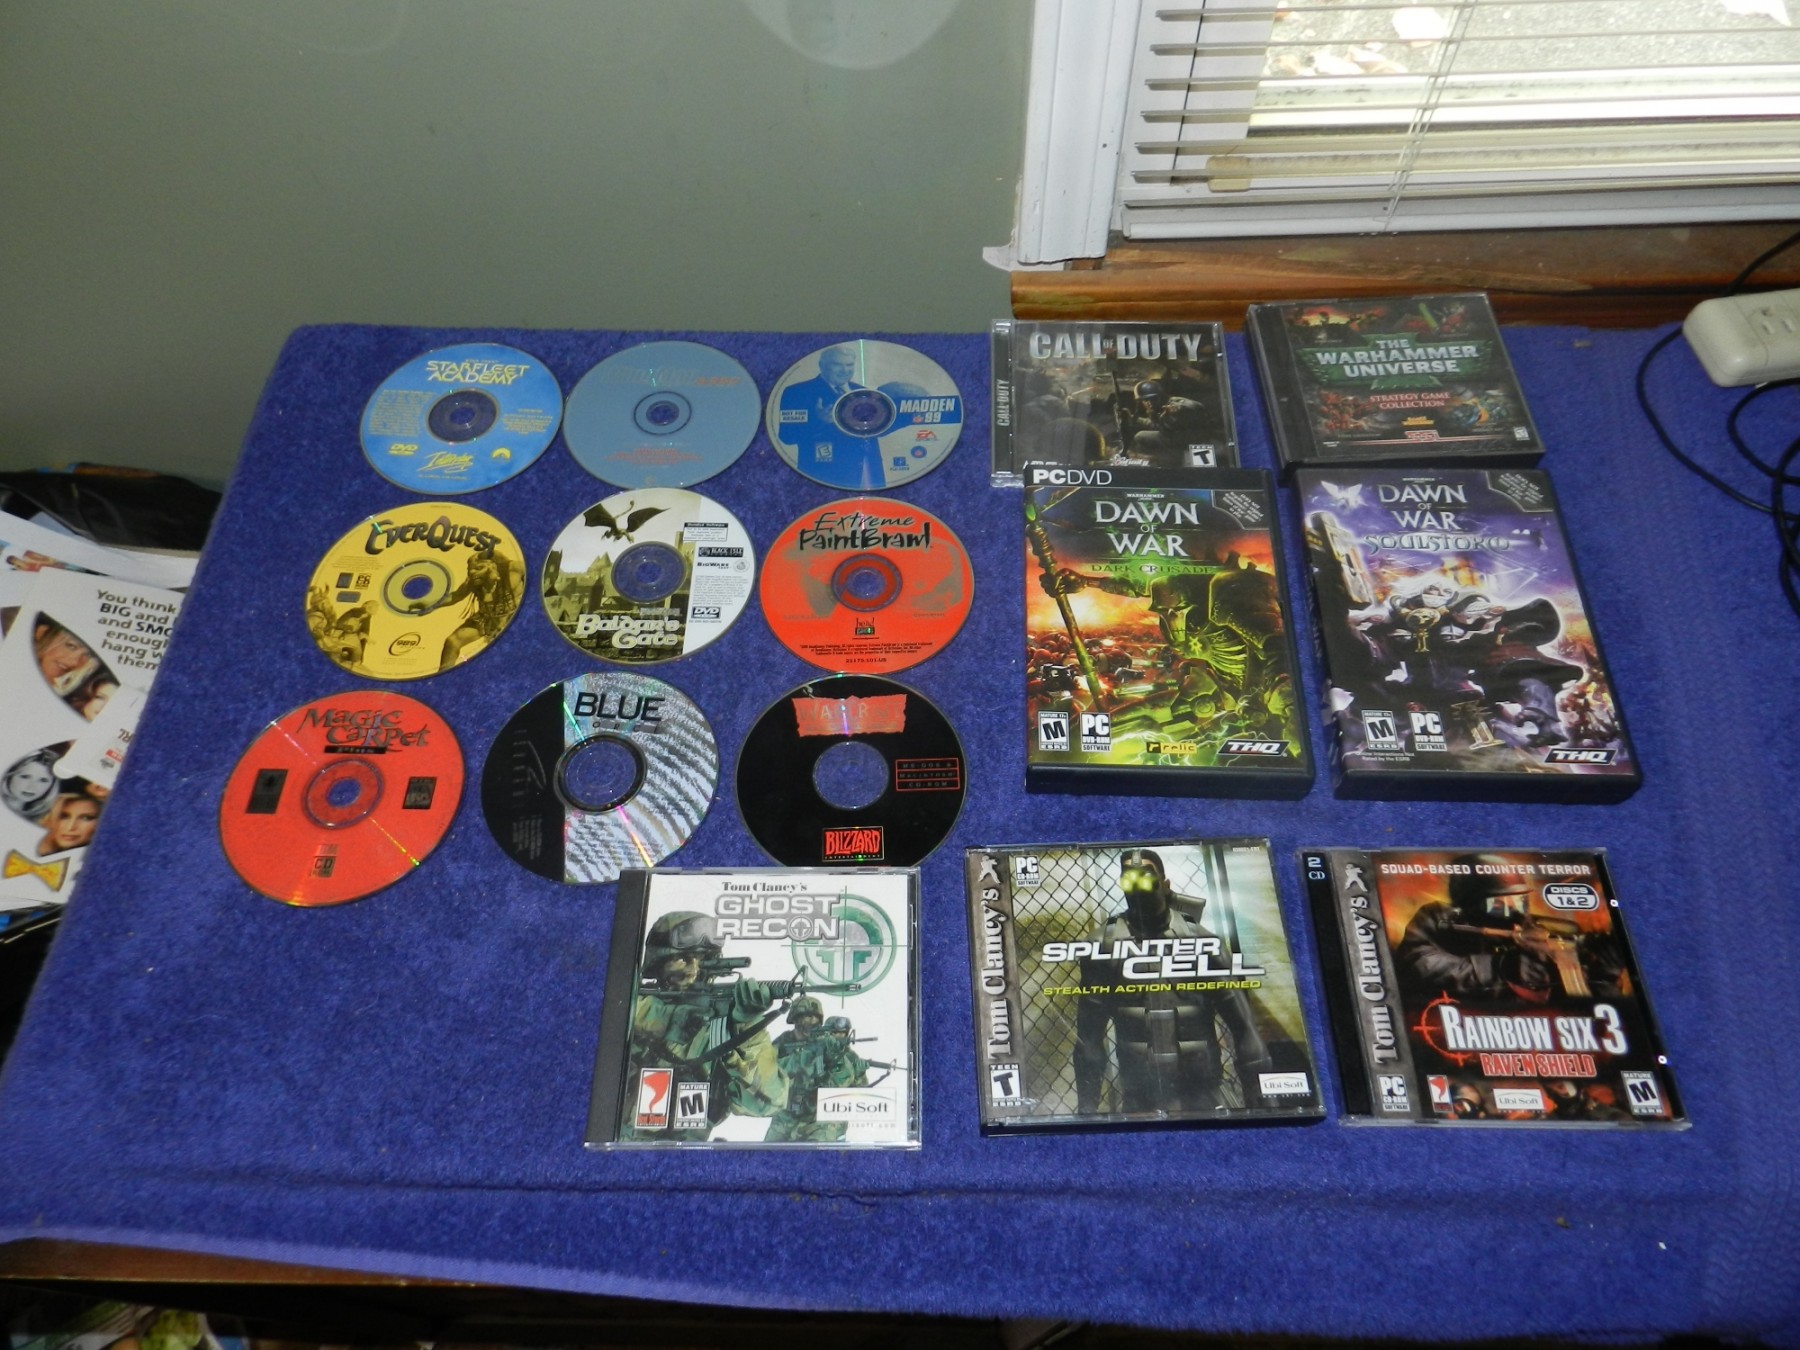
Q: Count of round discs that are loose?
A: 9